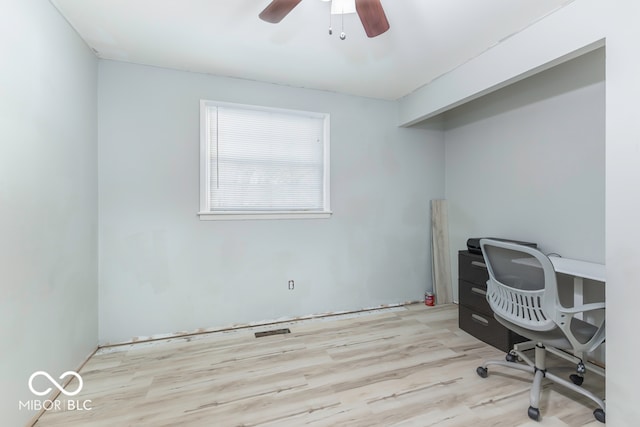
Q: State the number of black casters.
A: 5